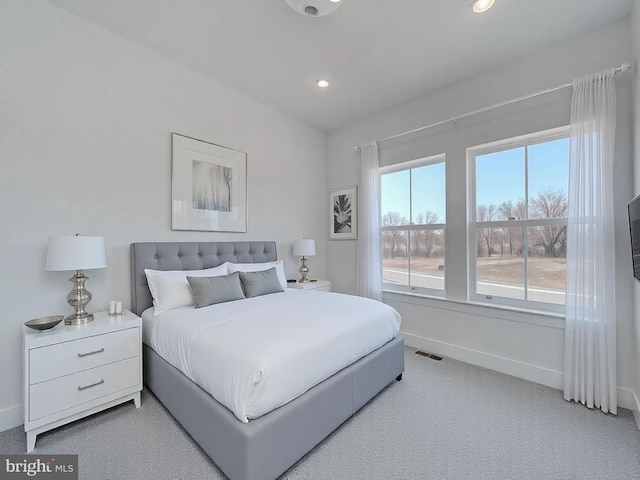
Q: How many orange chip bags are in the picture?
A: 0